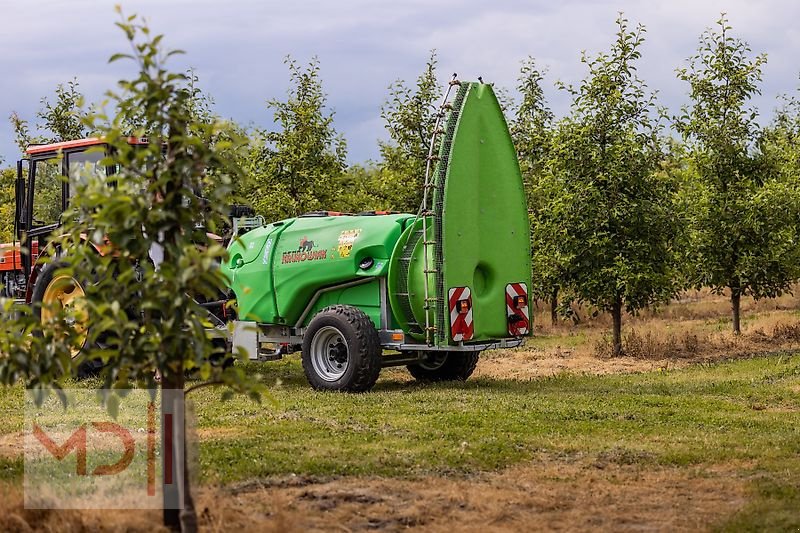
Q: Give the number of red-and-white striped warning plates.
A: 2